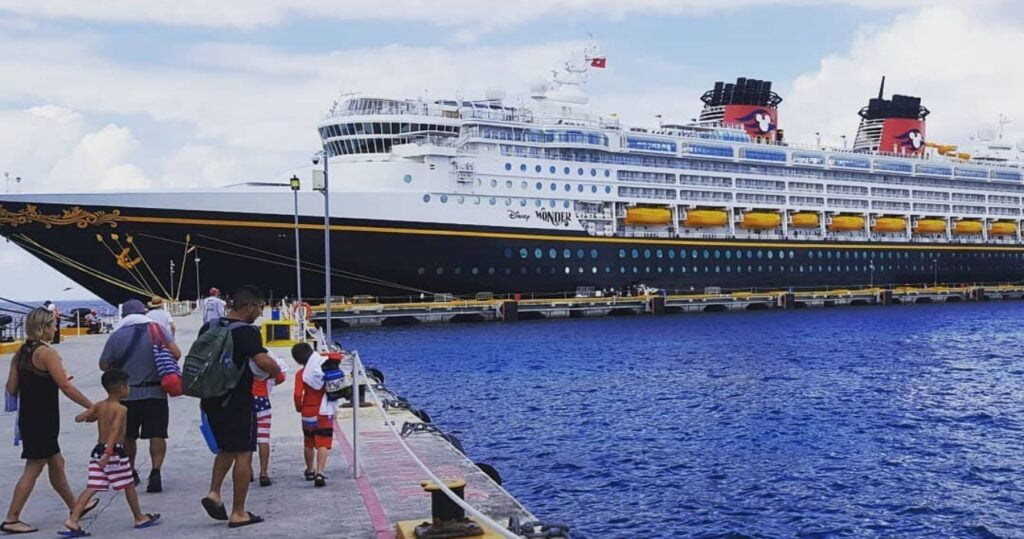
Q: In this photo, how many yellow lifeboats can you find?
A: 9